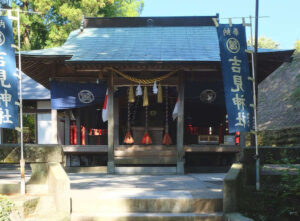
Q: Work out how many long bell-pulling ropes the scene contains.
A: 3